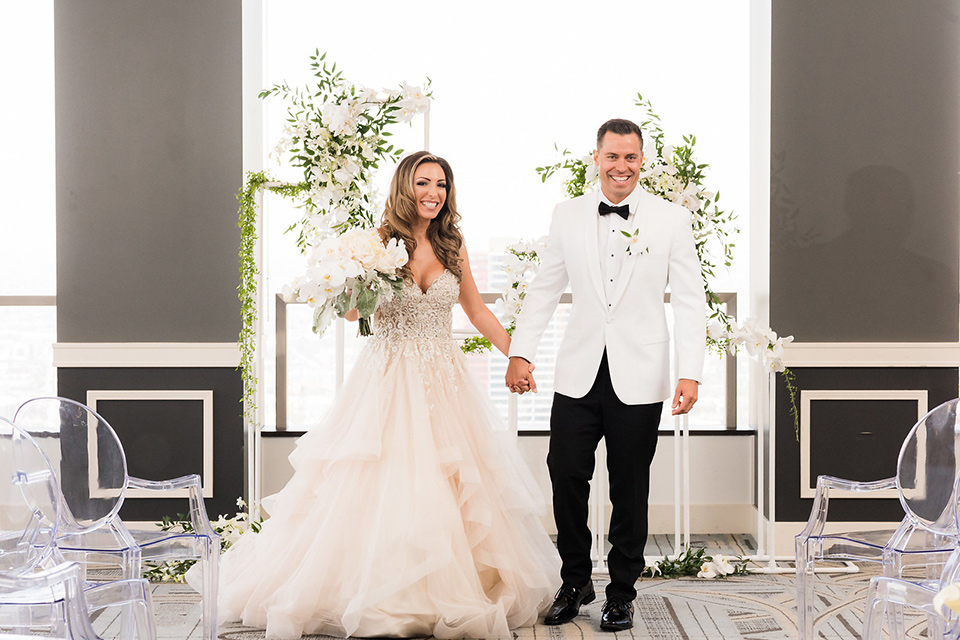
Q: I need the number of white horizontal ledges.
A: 2